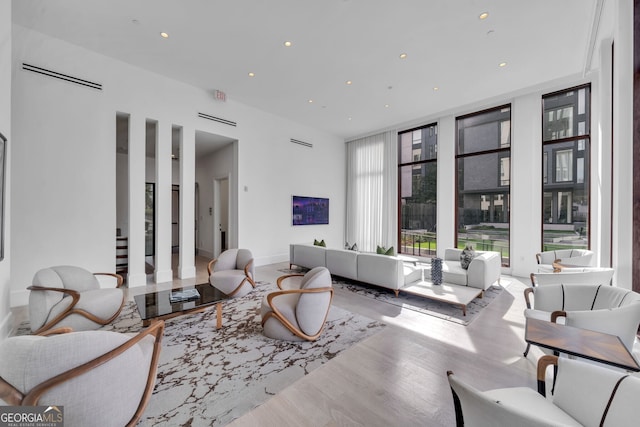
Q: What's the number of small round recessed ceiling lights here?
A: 11